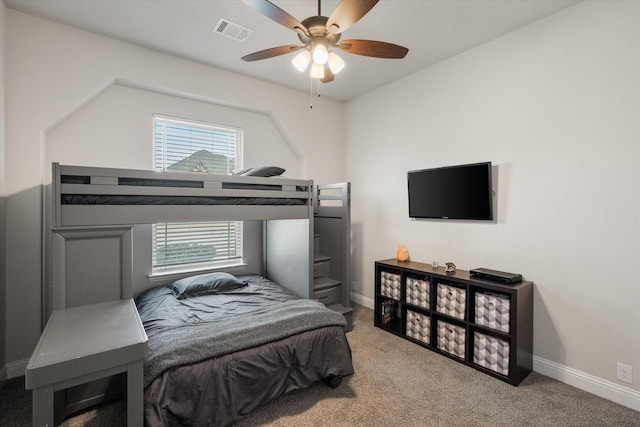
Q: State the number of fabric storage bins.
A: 7